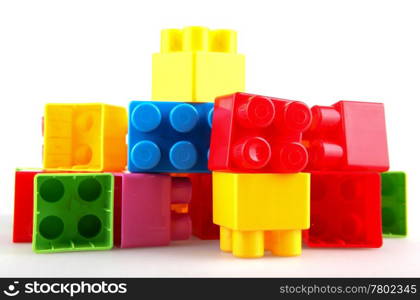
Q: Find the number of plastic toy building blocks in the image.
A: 12